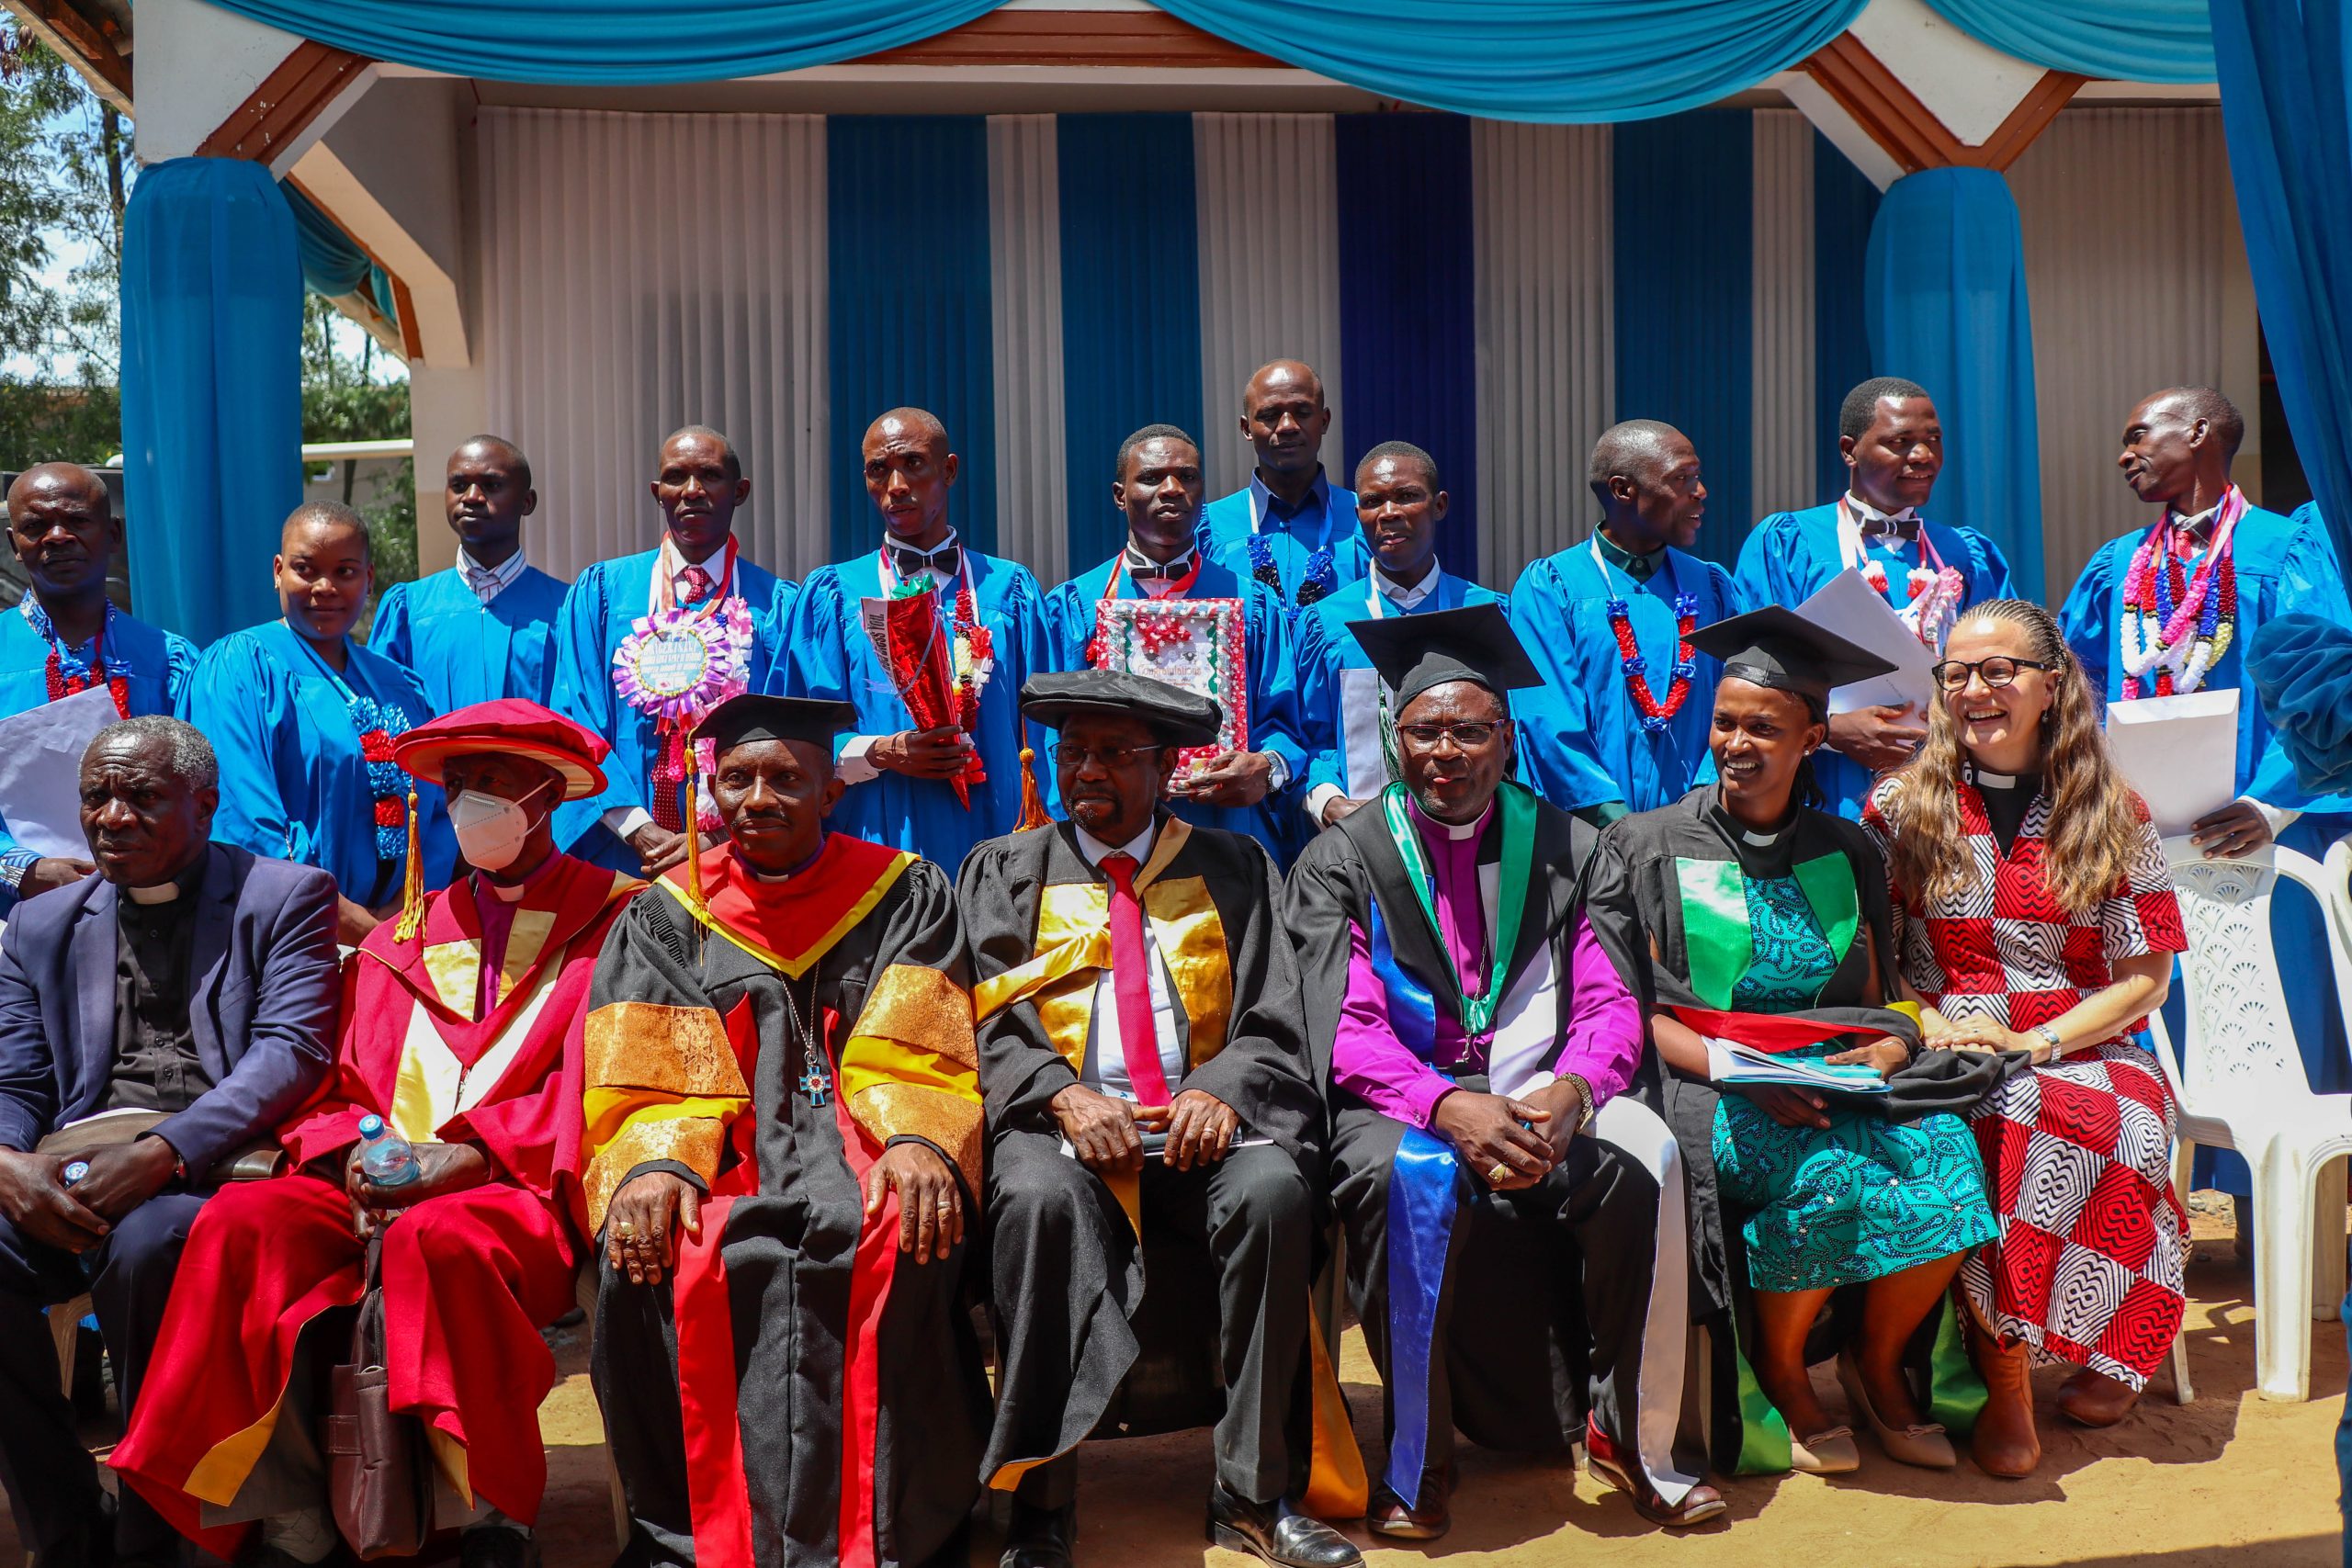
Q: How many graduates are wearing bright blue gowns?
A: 11